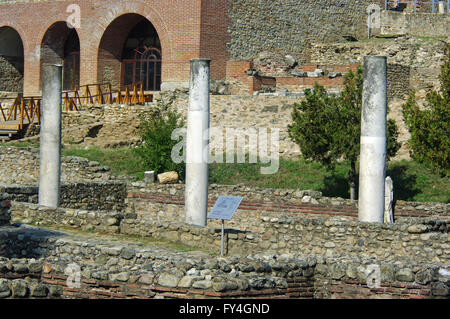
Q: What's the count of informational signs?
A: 1